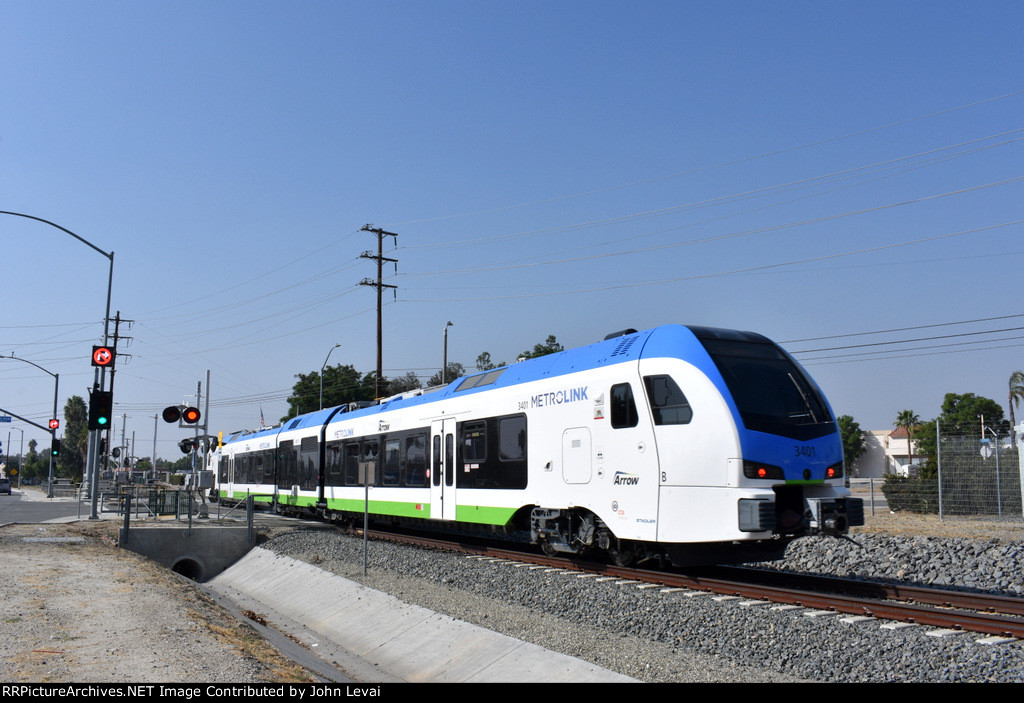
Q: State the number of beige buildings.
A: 1